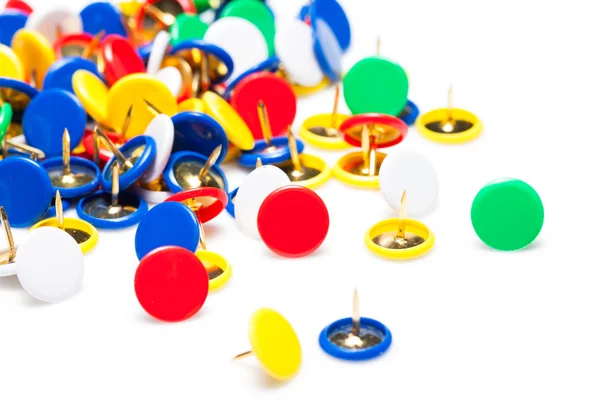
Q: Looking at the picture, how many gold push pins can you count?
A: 0